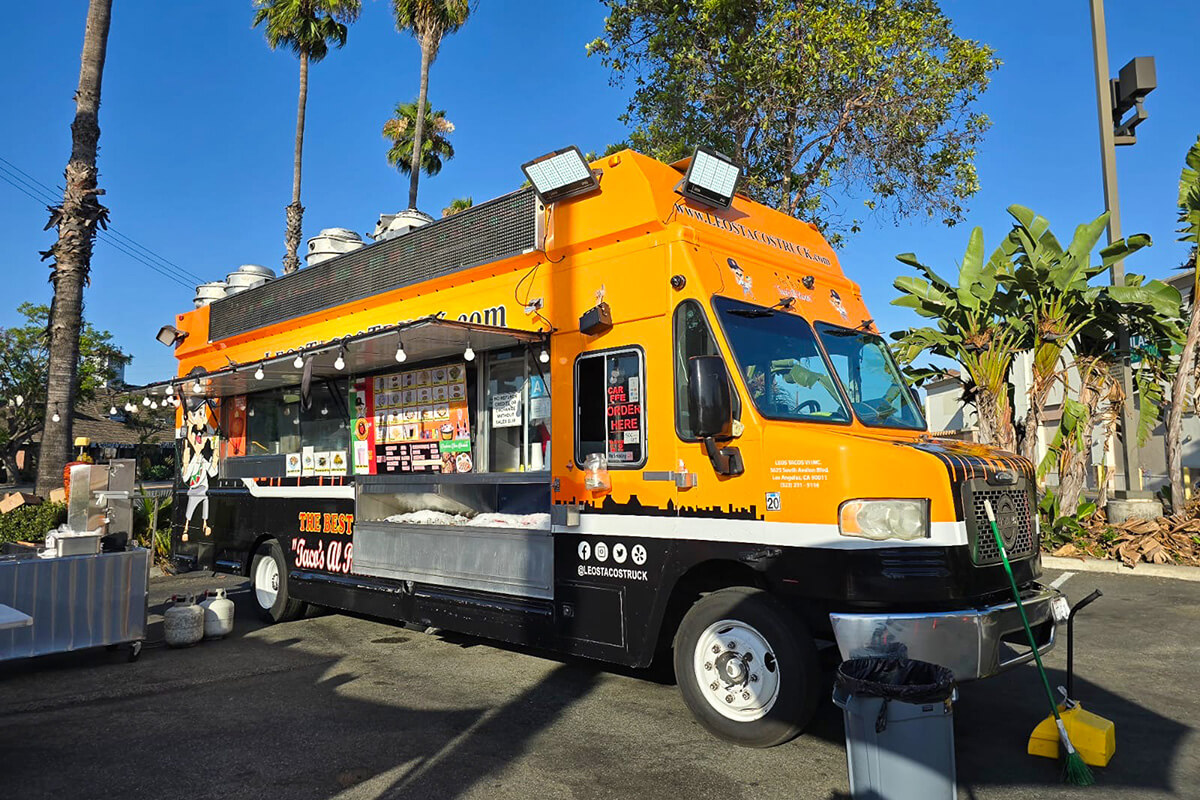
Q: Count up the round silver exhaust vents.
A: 4